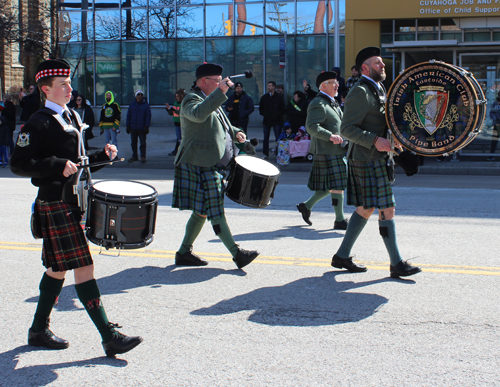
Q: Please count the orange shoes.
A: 0